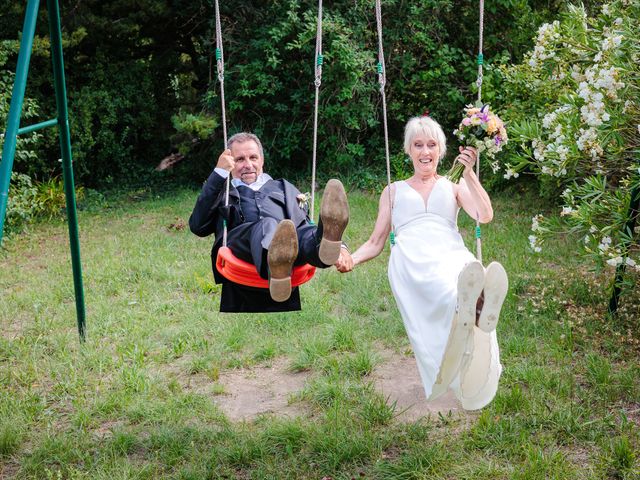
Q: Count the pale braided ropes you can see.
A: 4